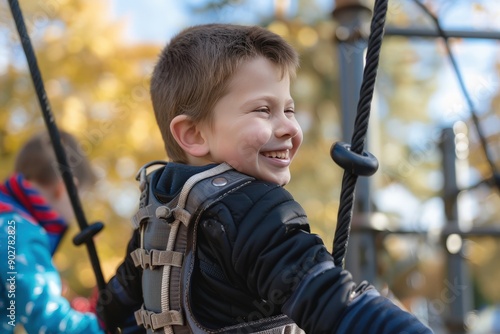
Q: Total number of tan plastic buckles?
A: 2